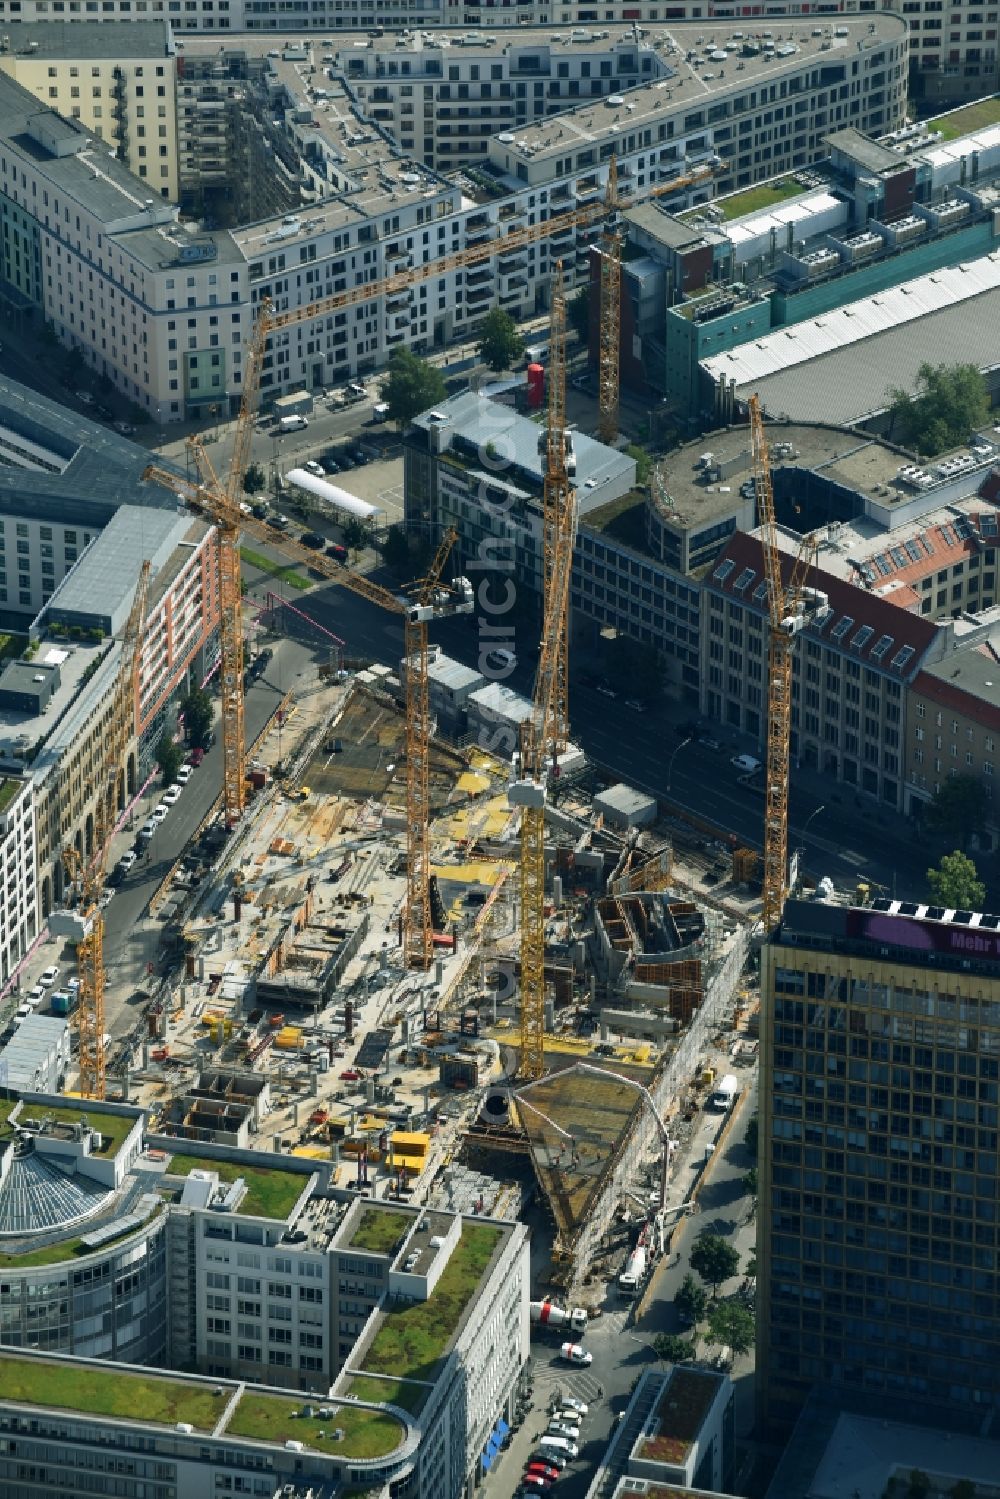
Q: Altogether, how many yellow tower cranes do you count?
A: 7